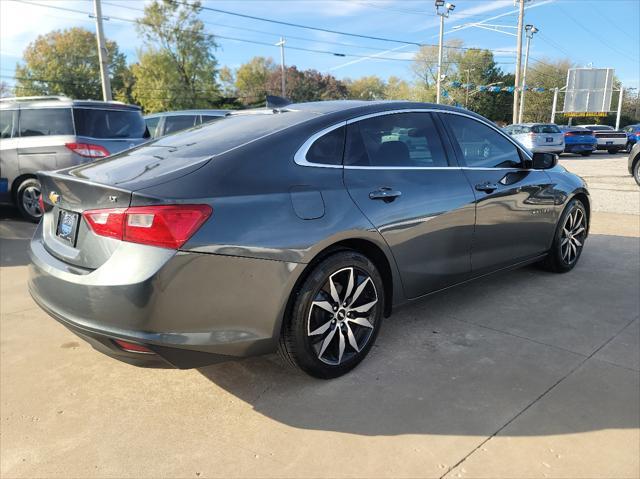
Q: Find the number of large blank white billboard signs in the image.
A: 1